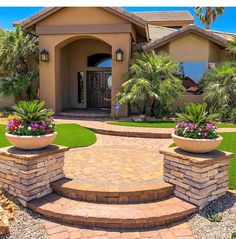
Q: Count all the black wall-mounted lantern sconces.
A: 2